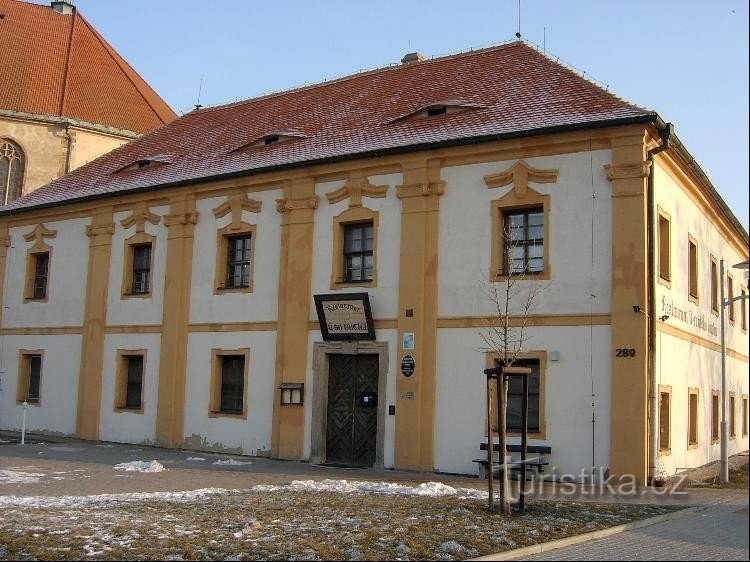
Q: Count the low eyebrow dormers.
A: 3